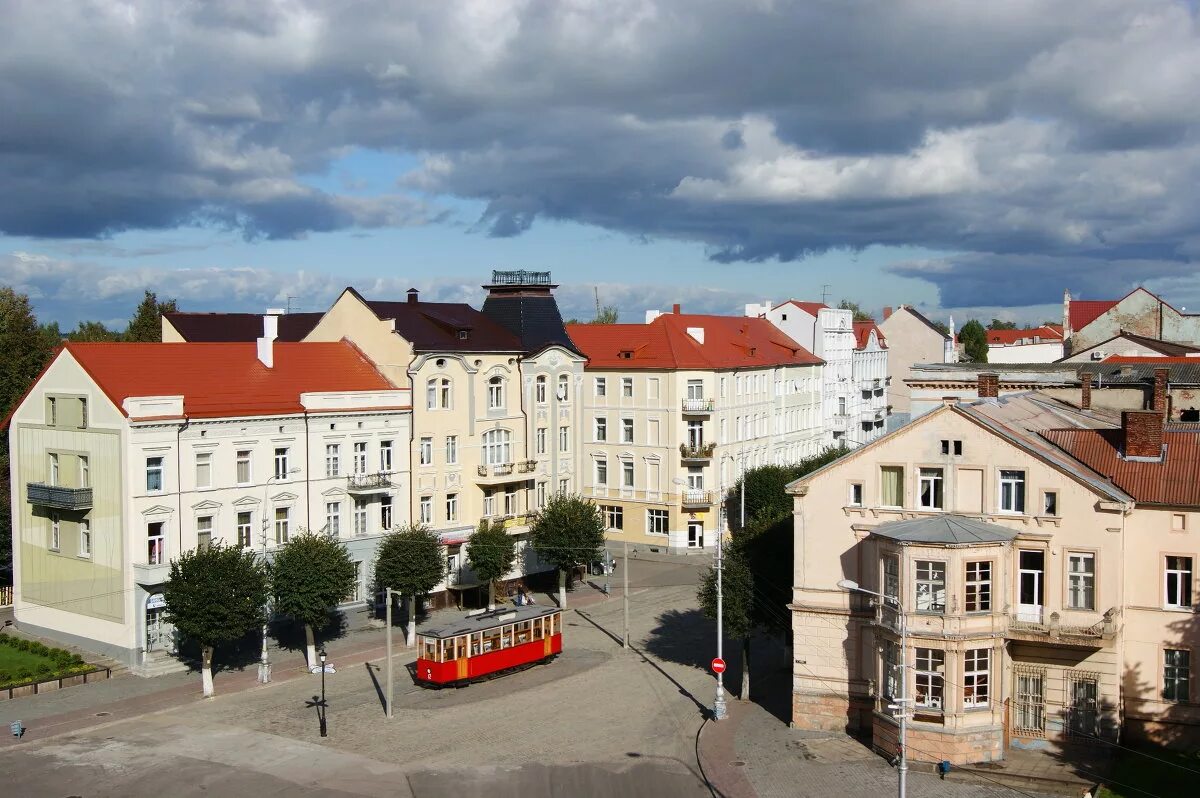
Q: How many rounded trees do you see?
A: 5